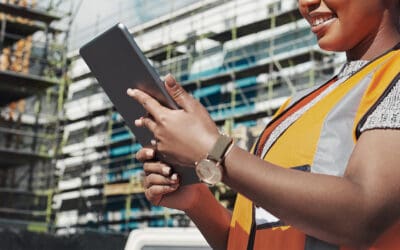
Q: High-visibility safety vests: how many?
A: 1